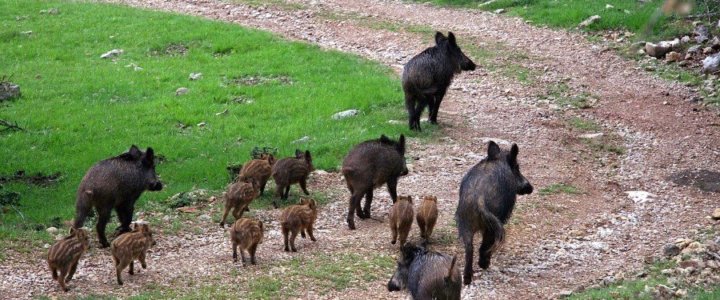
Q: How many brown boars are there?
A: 9